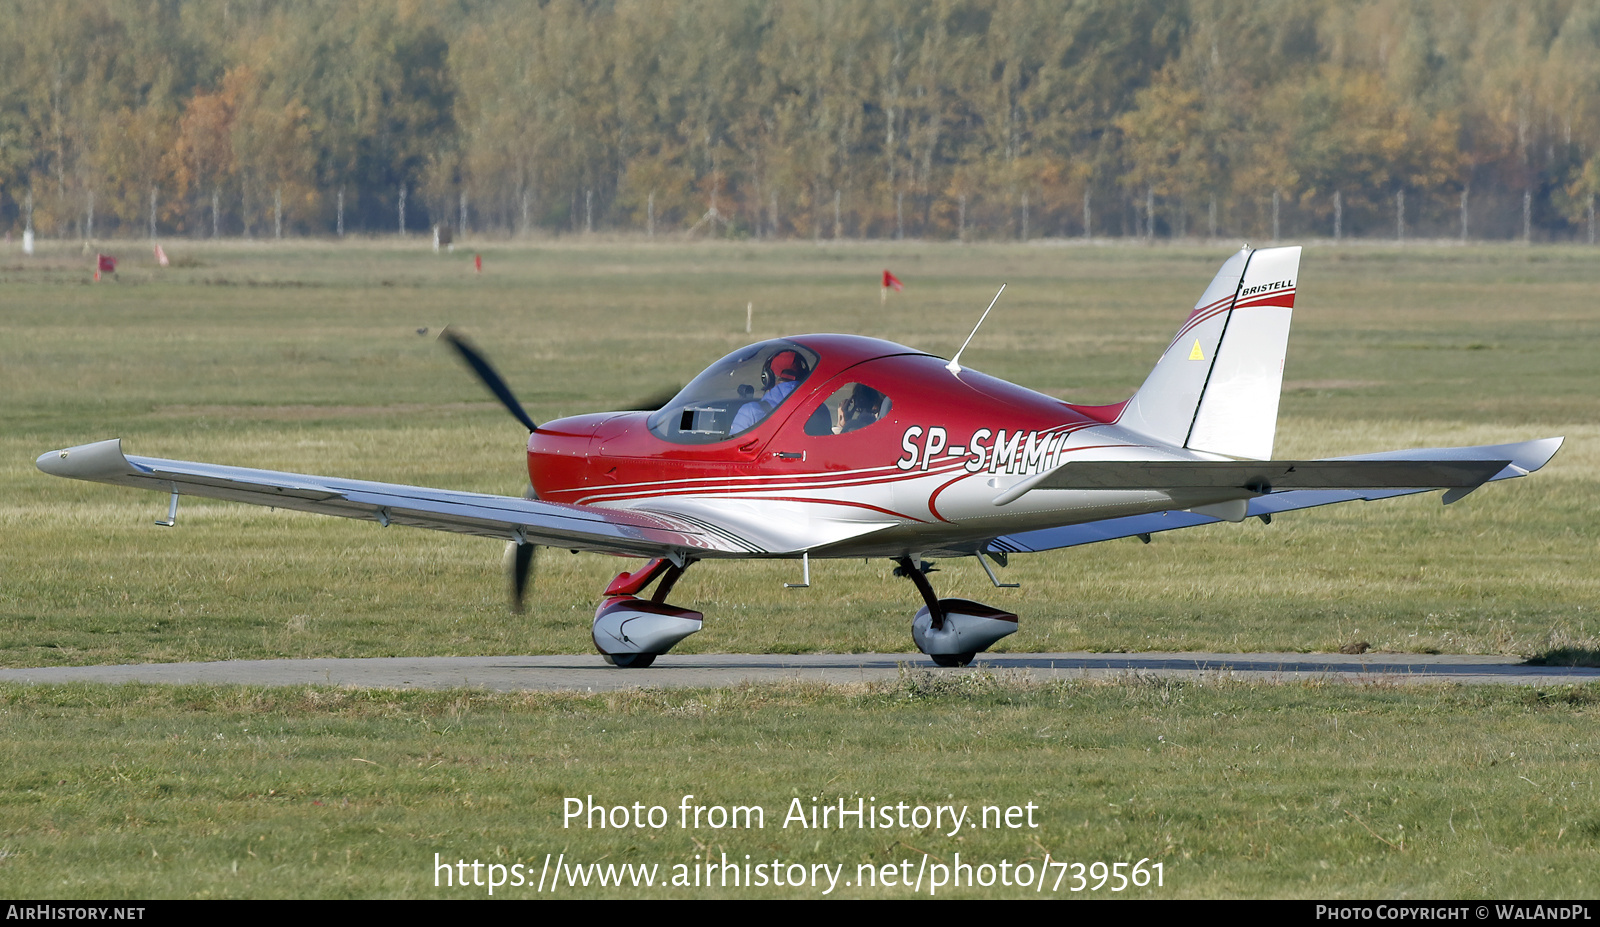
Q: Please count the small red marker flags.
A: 4